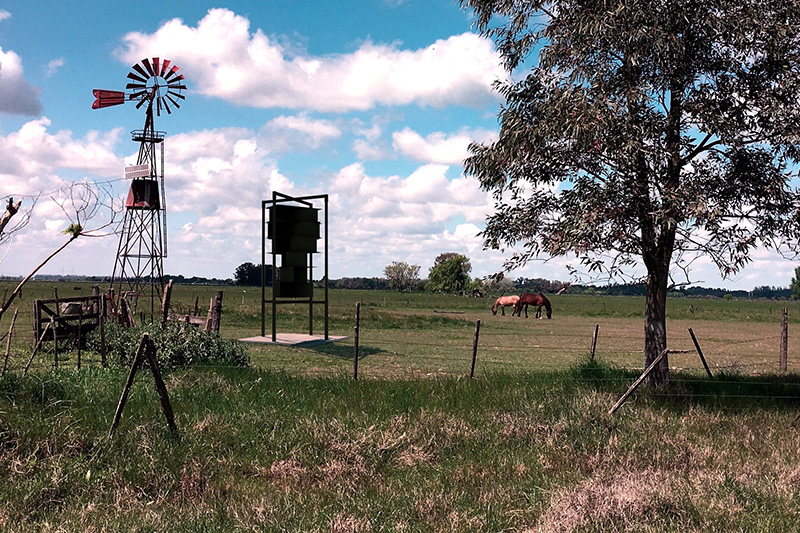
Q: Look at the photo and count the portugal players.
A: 0